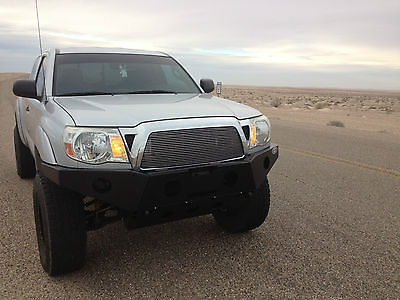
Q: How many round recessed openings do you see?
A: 4